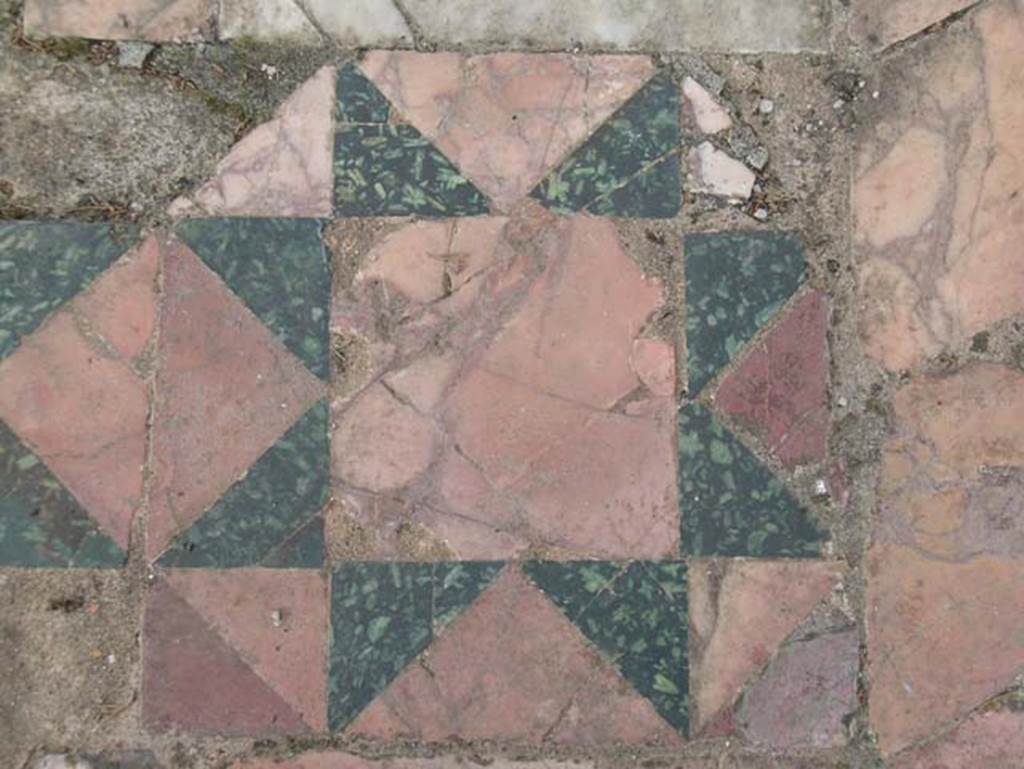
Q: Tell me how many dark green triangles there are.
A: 10